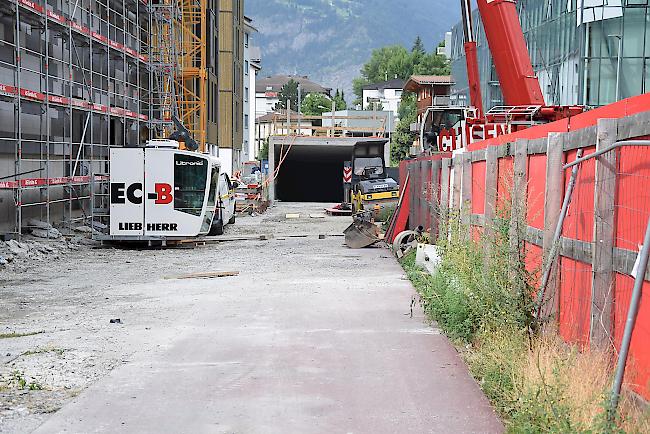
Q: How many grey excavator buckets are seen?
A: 1